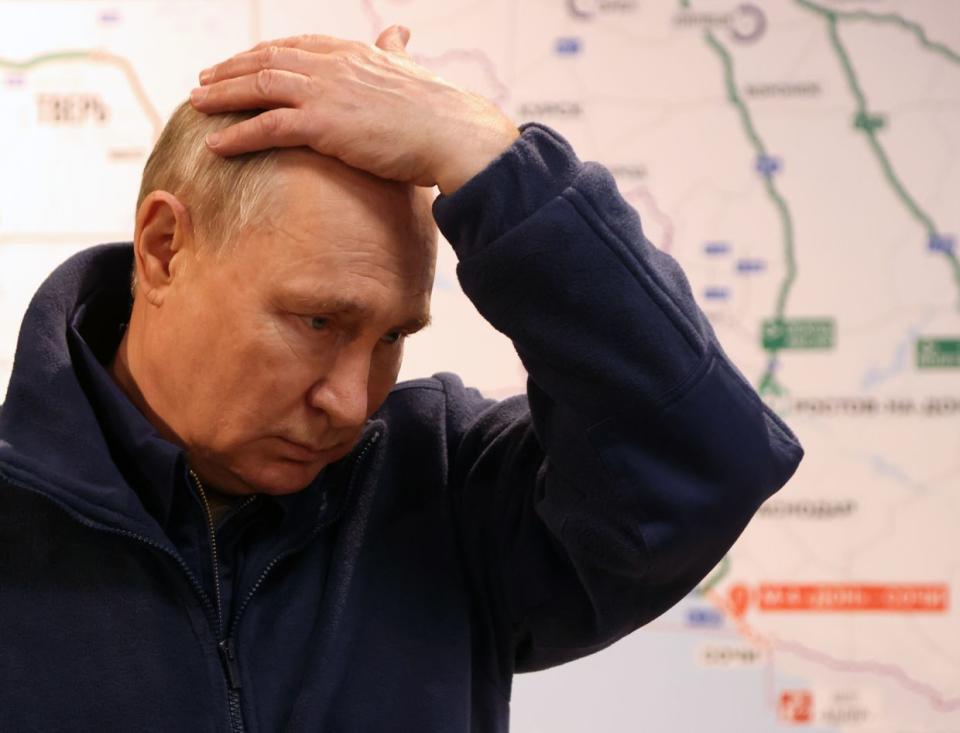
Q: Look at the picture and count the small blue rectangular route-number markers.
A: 7